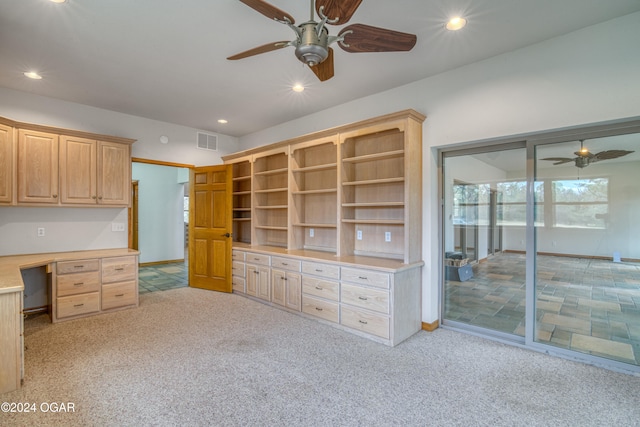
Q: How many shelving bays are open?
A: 4